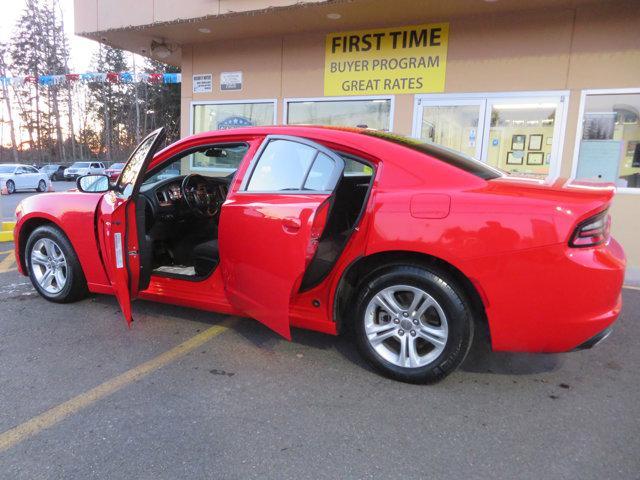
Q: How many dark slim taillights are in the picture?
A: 1